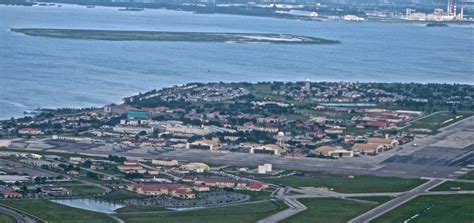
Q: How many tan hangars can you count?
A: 5